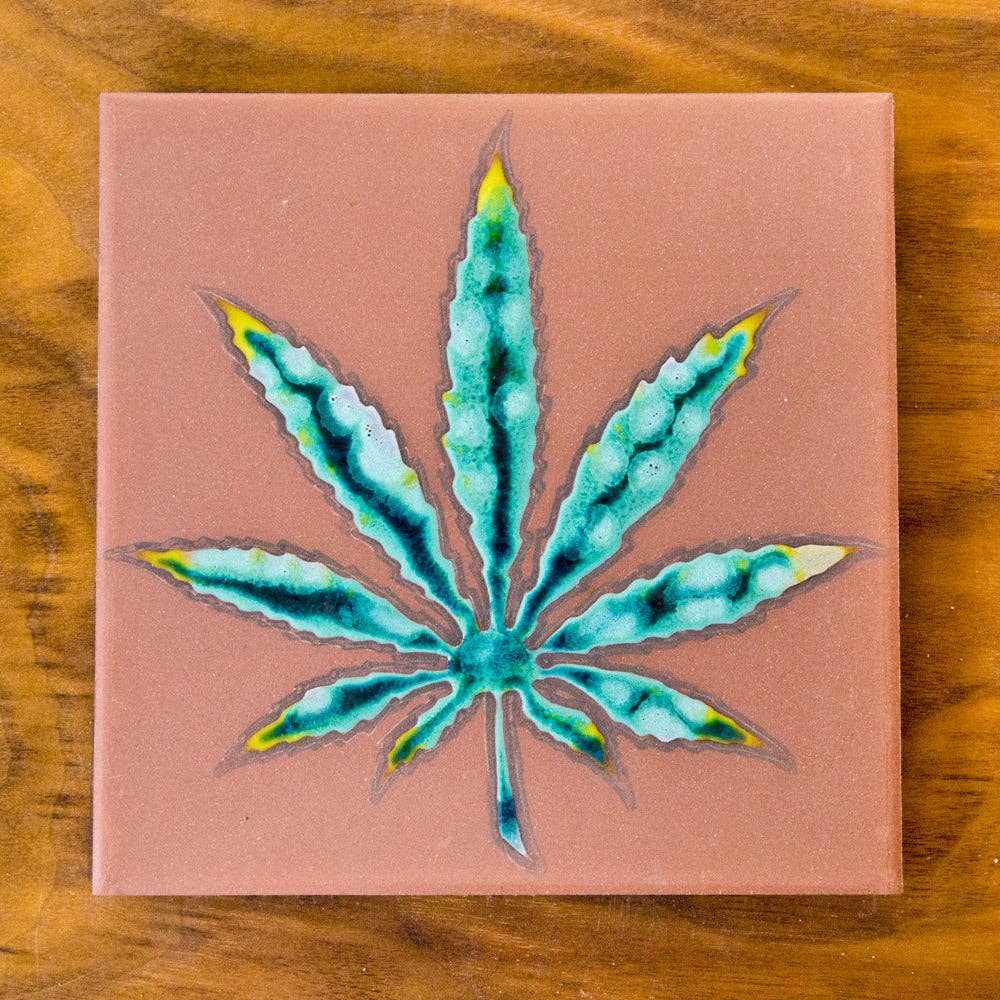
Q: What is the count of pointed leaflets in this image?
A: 9